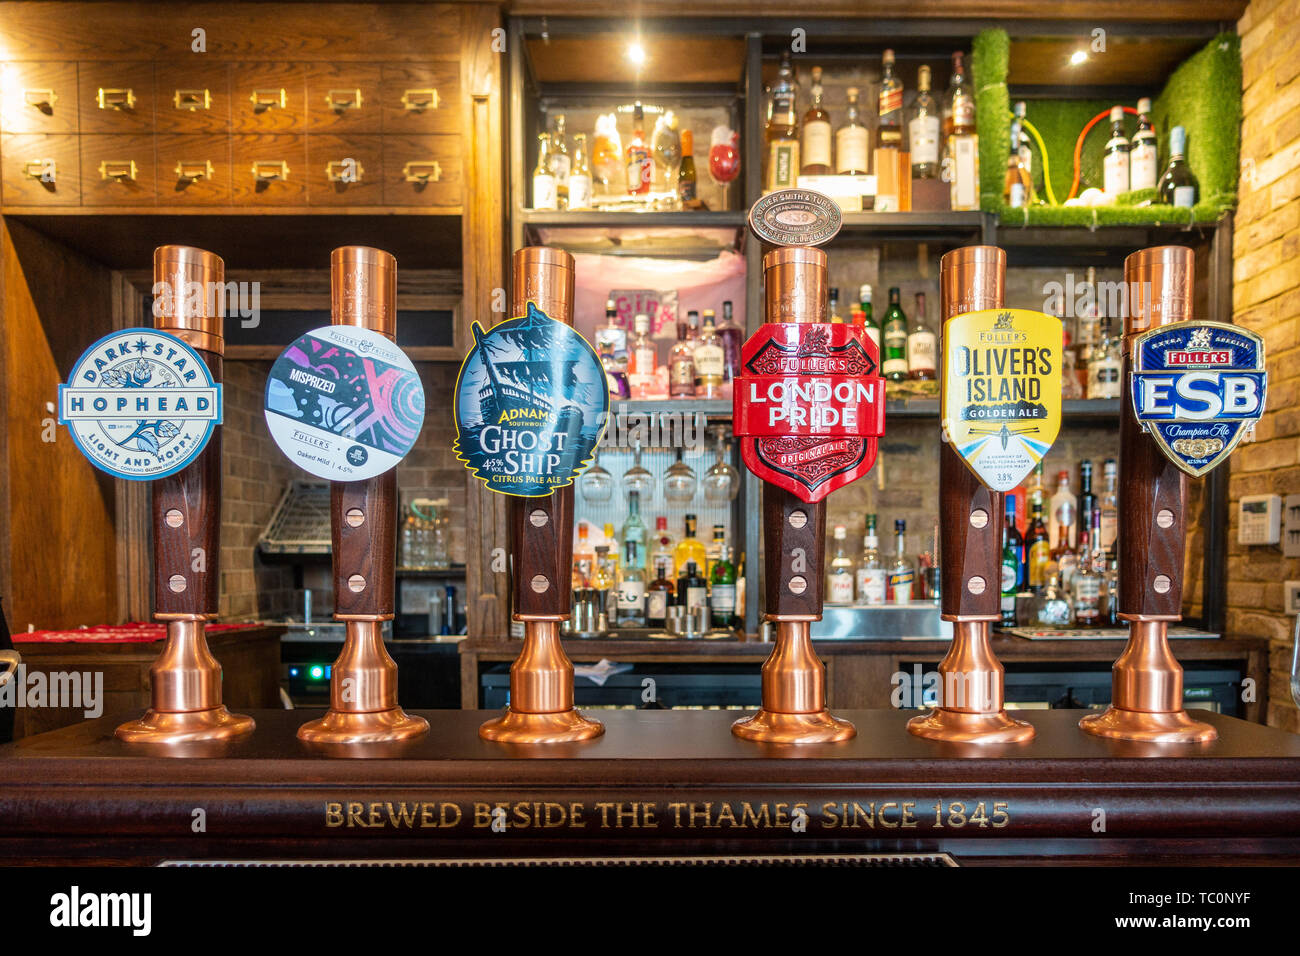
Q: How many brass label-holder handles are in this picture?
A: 12